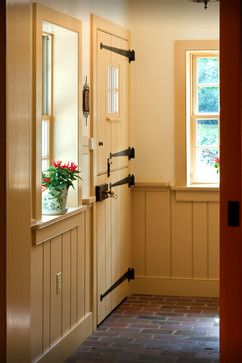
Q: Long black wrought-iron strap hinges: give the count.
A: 4